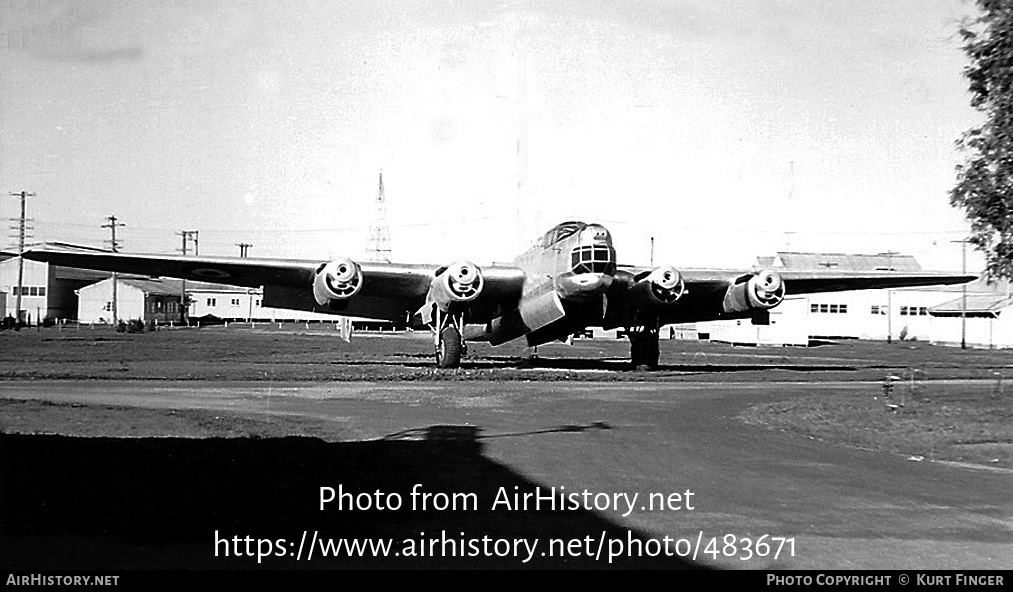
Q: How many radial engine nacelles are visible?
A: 4